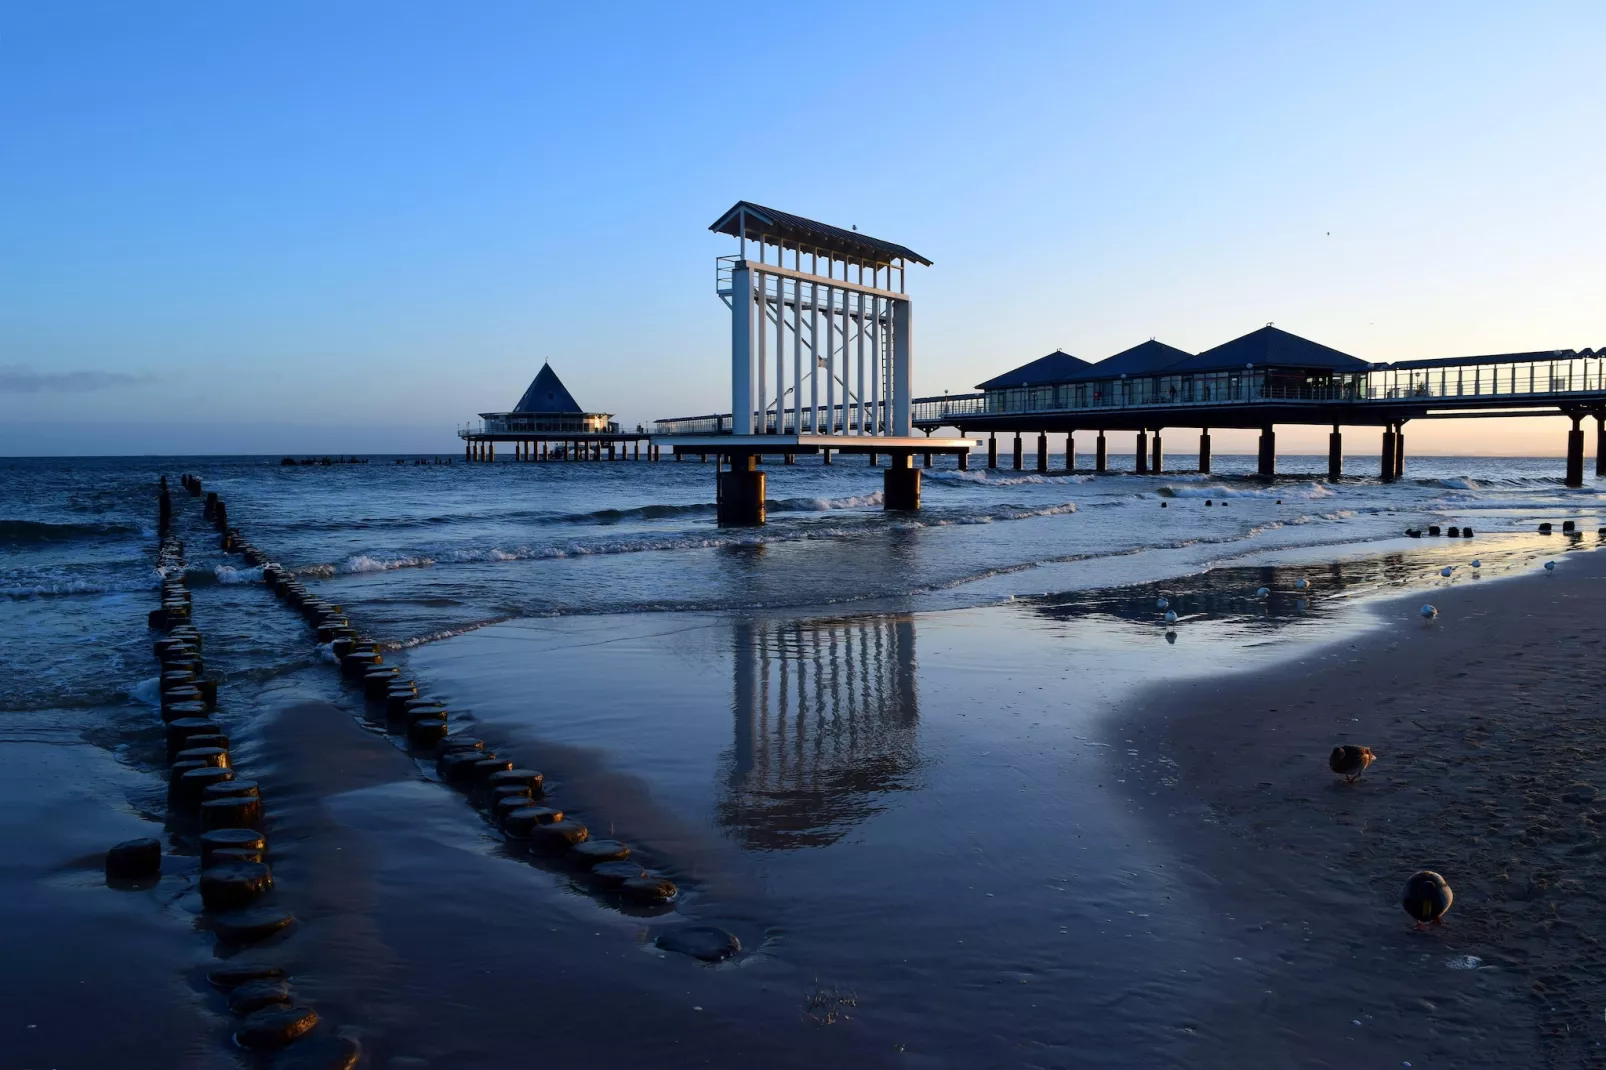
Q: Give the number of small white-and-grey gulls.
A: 8